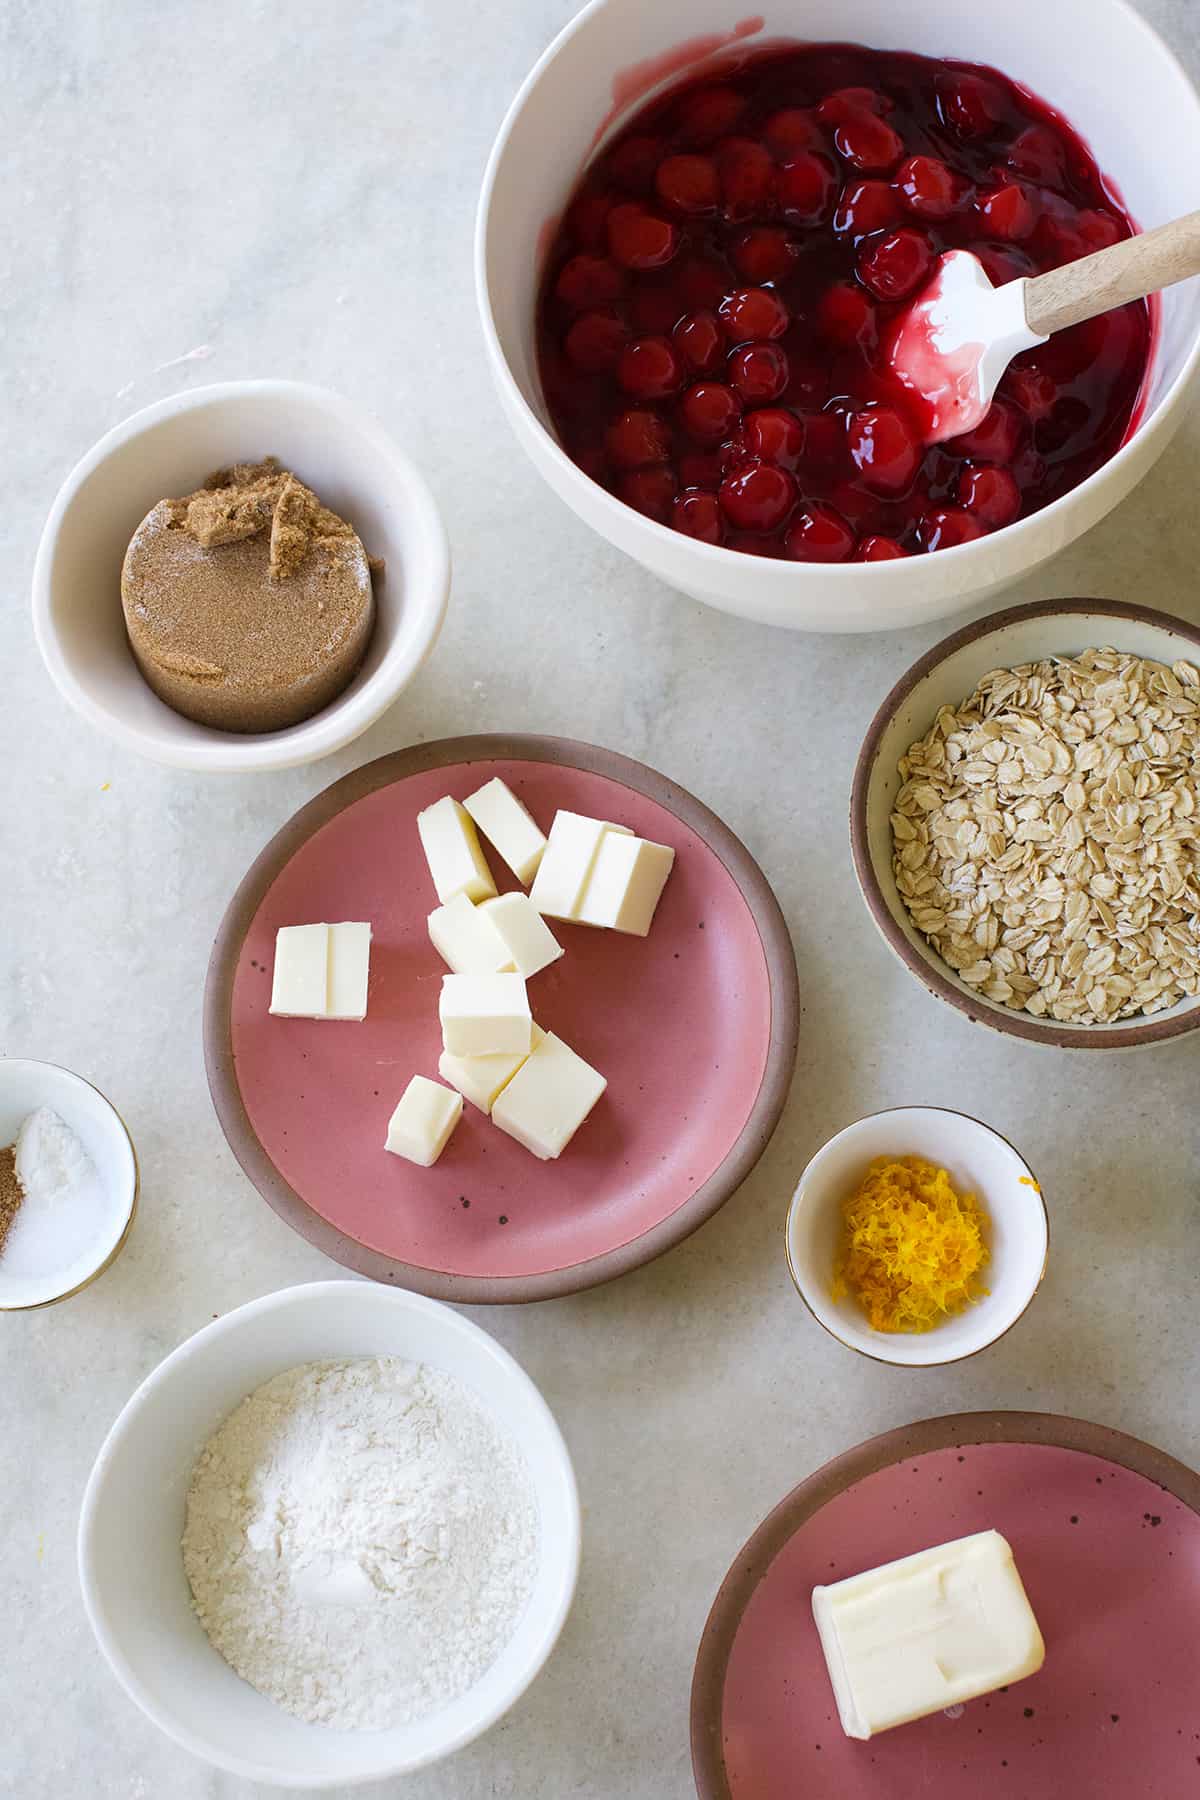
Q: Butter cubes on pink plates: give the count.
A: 12